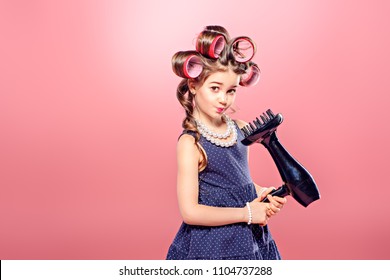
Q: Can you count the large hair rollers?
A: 4